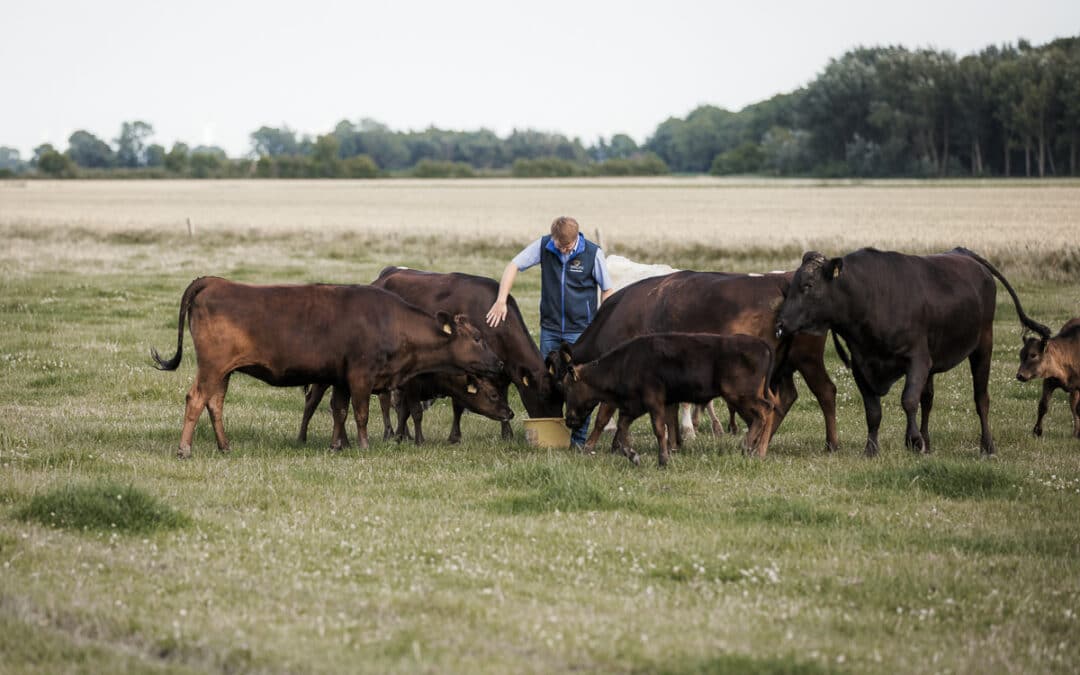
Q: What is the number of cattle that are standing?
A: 8